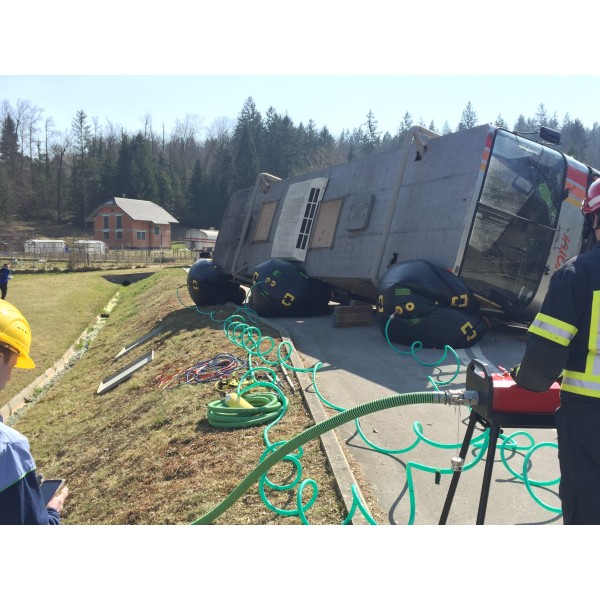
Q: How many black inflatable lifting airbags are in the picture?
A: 3